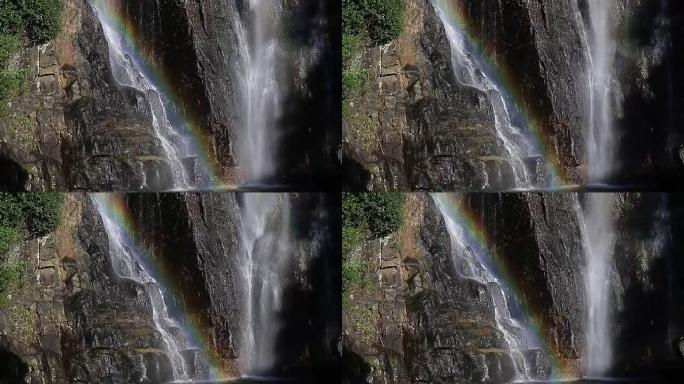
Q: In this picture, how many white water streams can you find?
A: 8